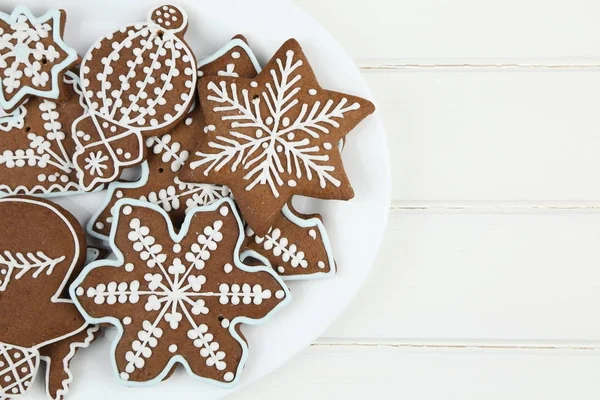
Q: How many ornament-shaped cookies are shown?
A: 1